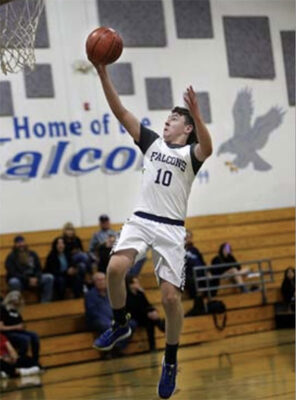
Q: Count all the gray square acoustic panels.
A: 10